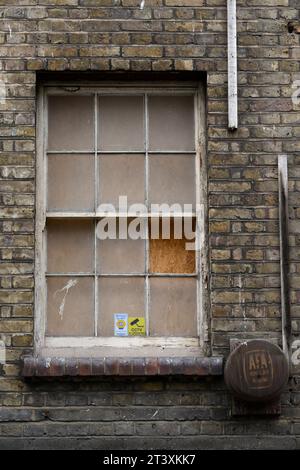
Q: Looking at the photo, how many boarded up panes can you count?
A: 1